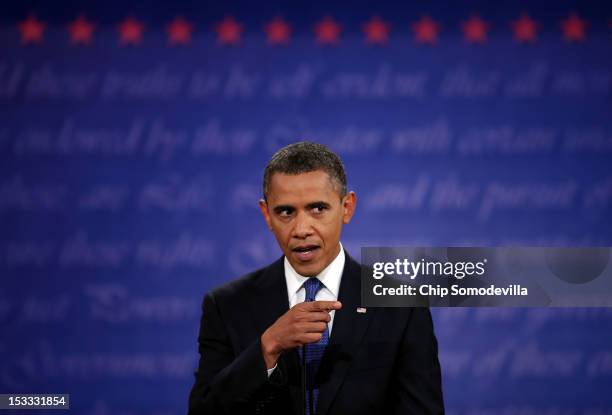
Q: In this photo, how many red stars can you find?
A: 12